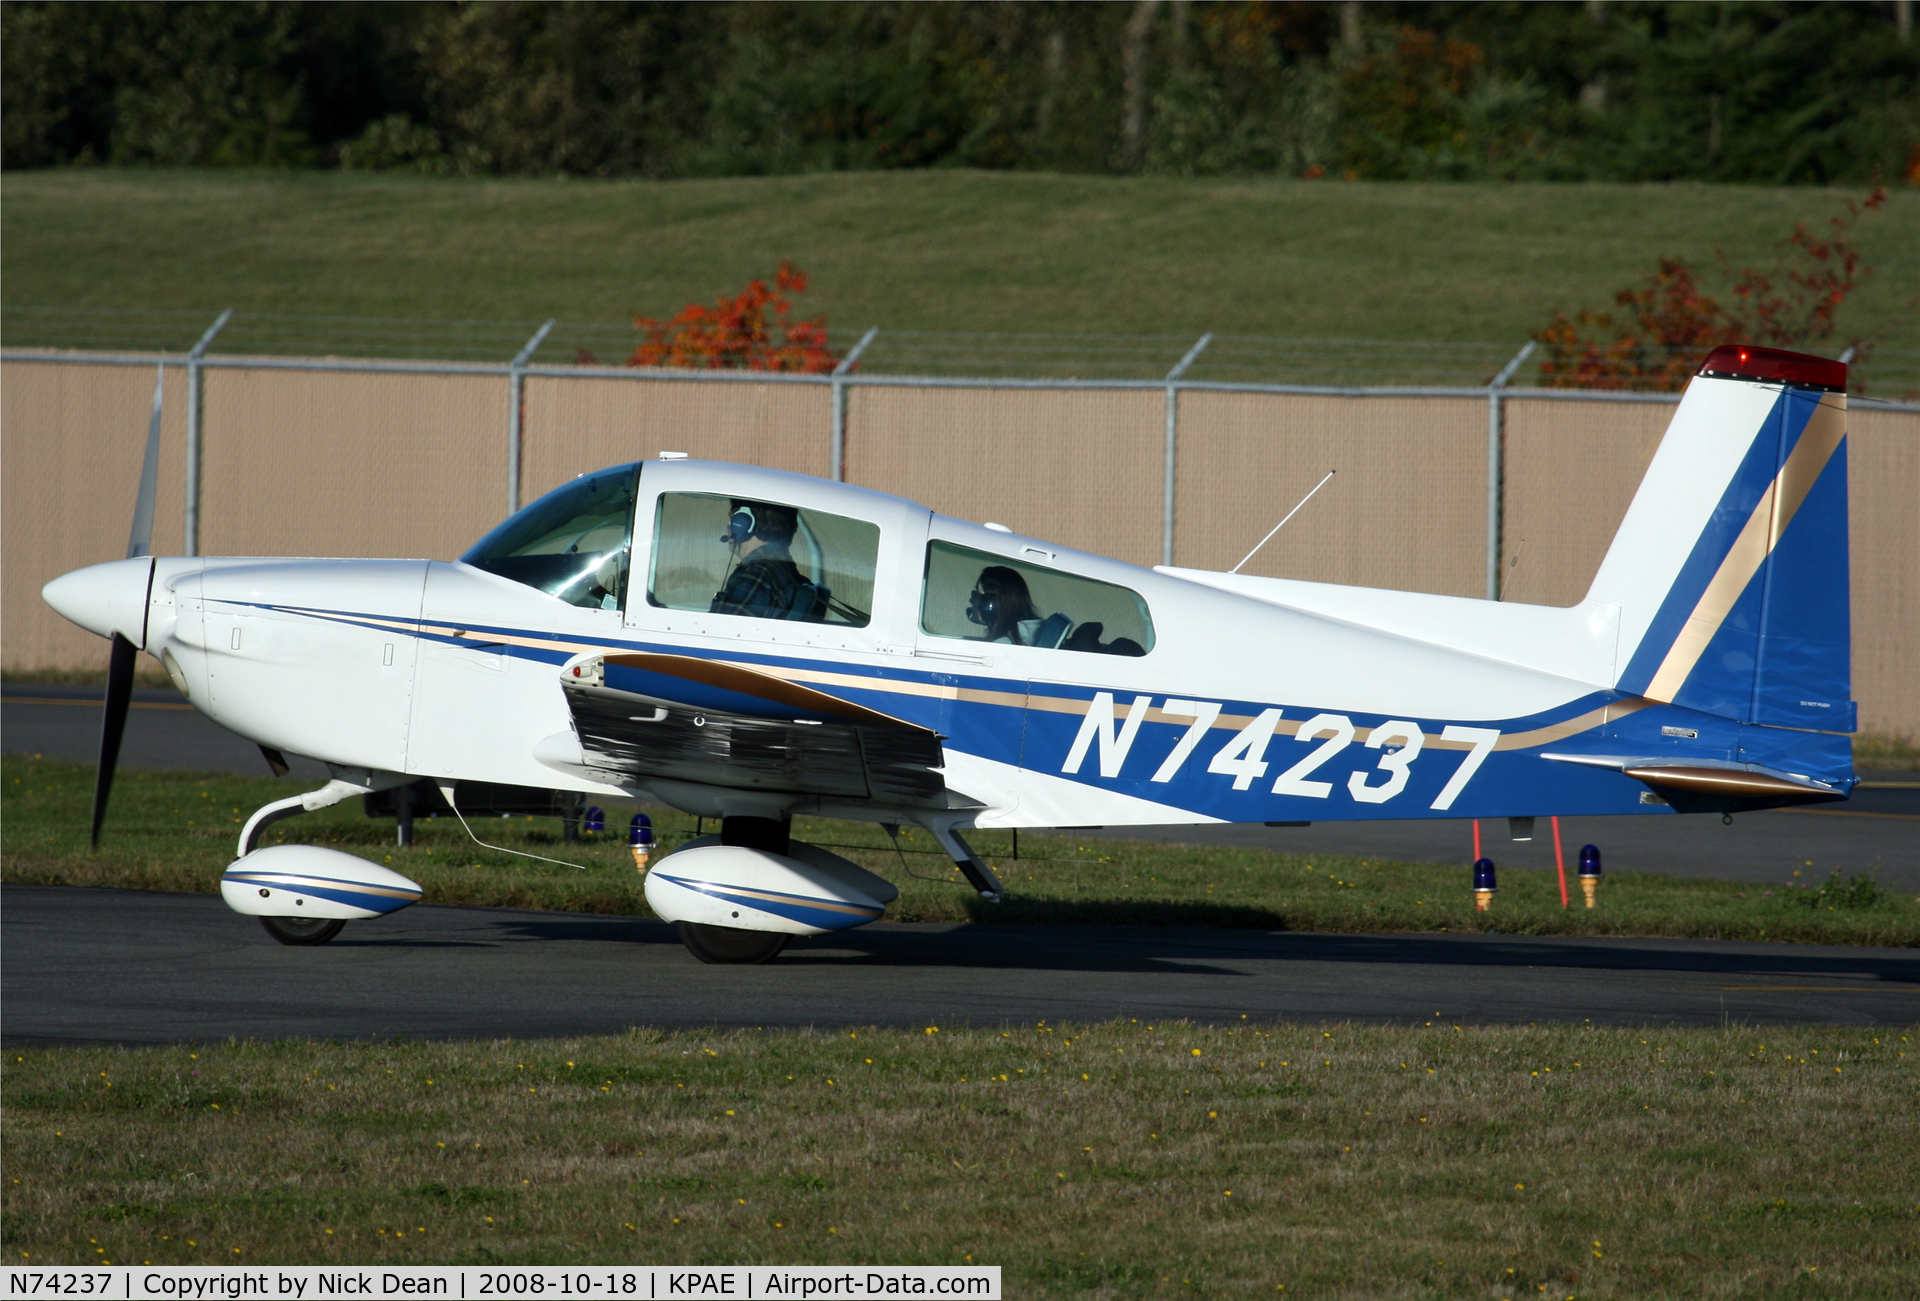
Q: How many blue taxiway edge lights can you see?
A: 4